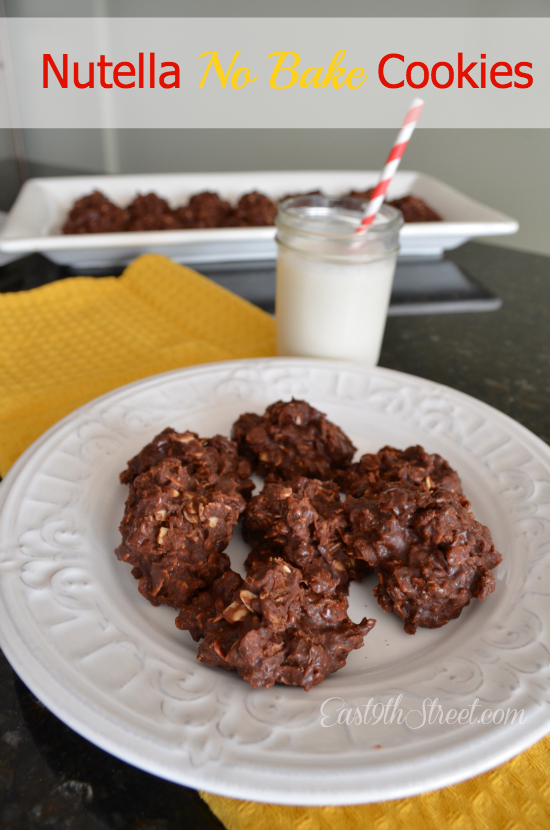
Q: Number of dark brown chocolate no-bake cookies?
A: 14